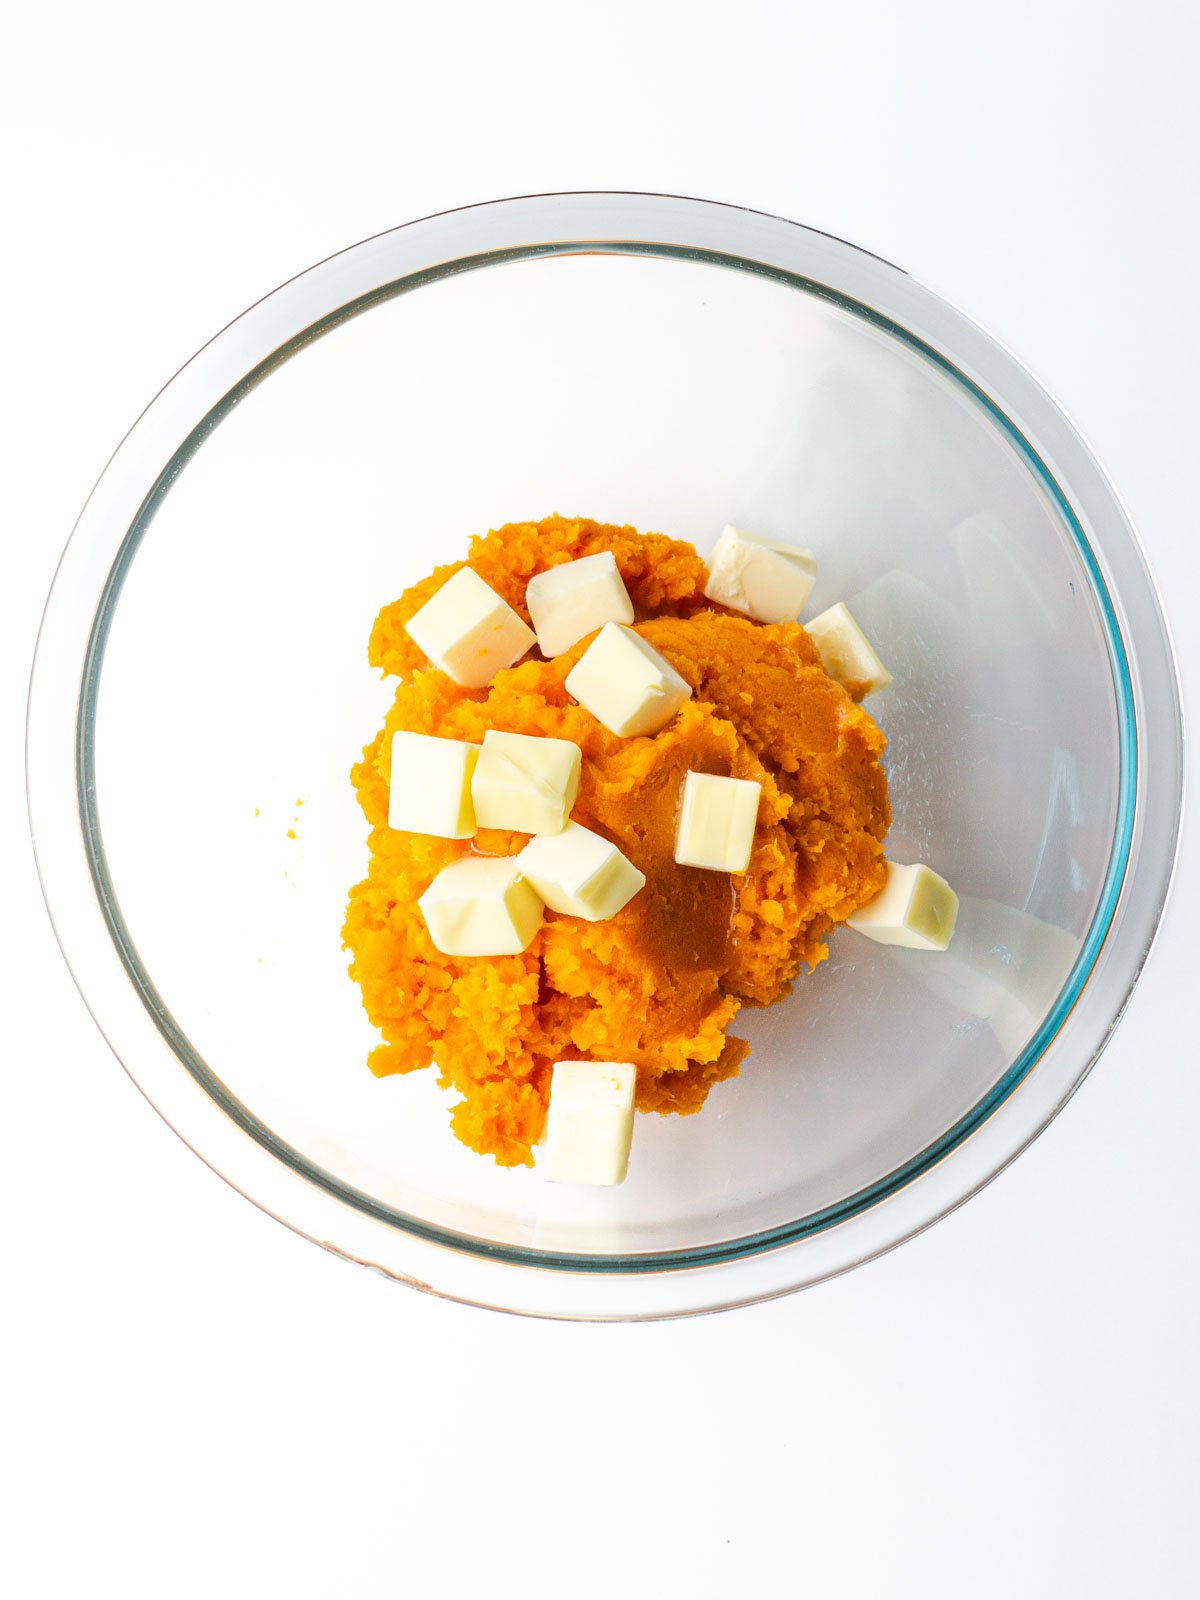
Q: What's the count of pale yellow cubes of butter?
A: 12